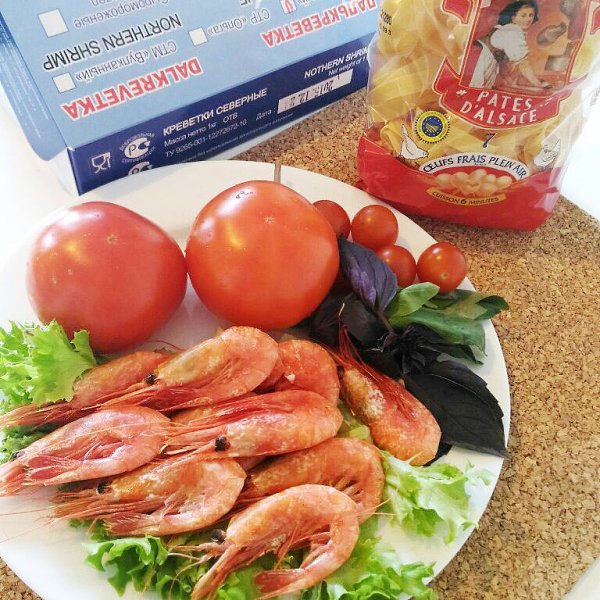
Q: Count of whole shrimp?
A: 9